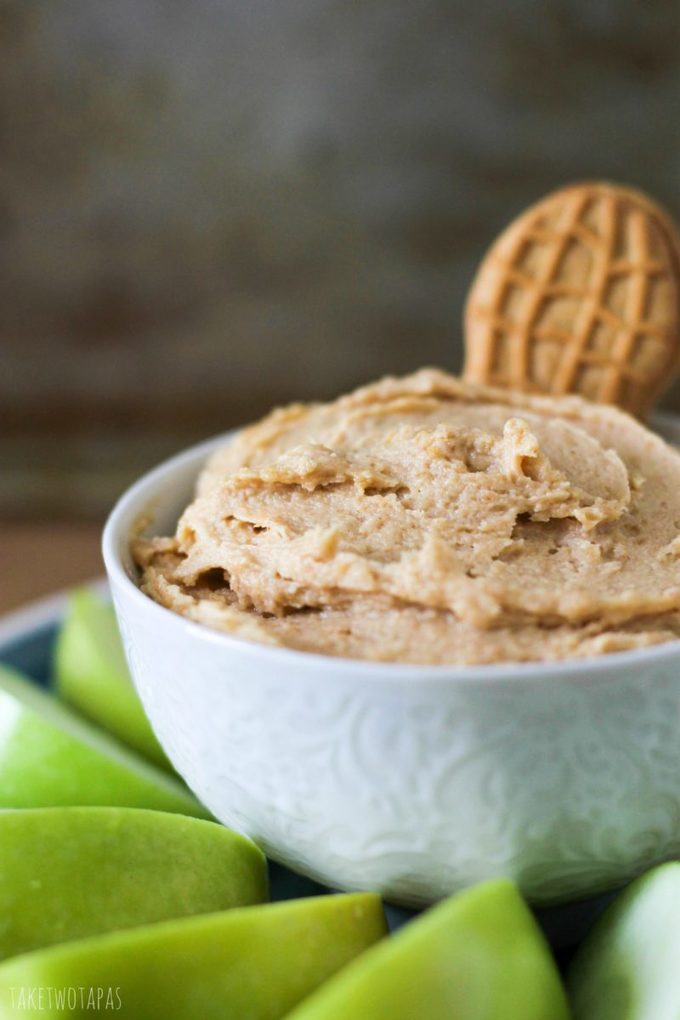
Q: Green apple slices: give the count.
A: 6